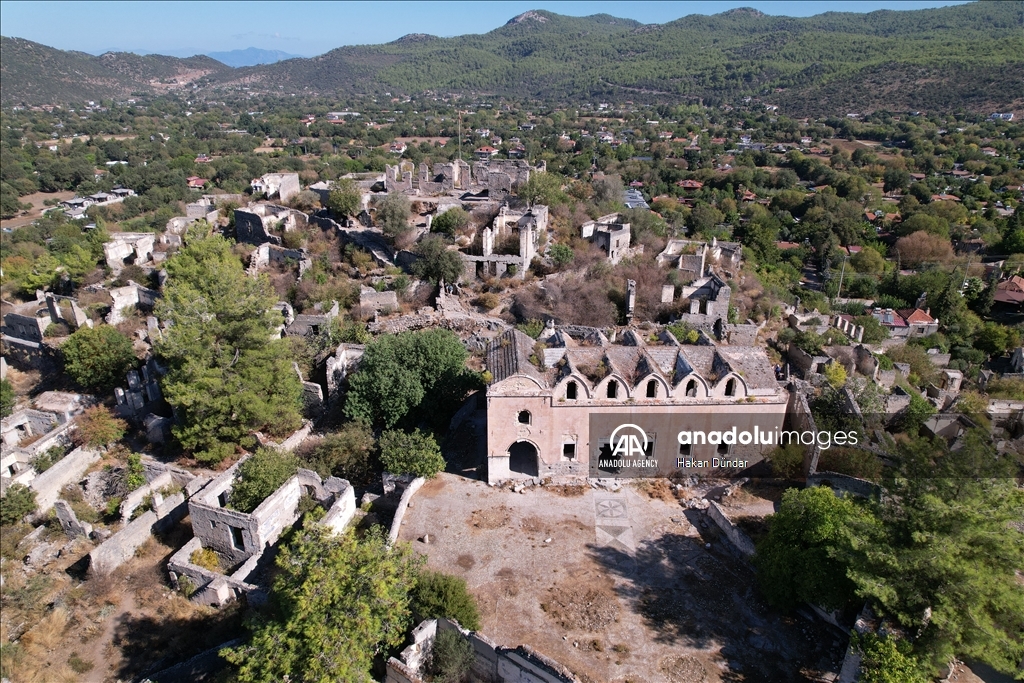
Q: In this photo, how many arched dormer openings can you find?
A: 5